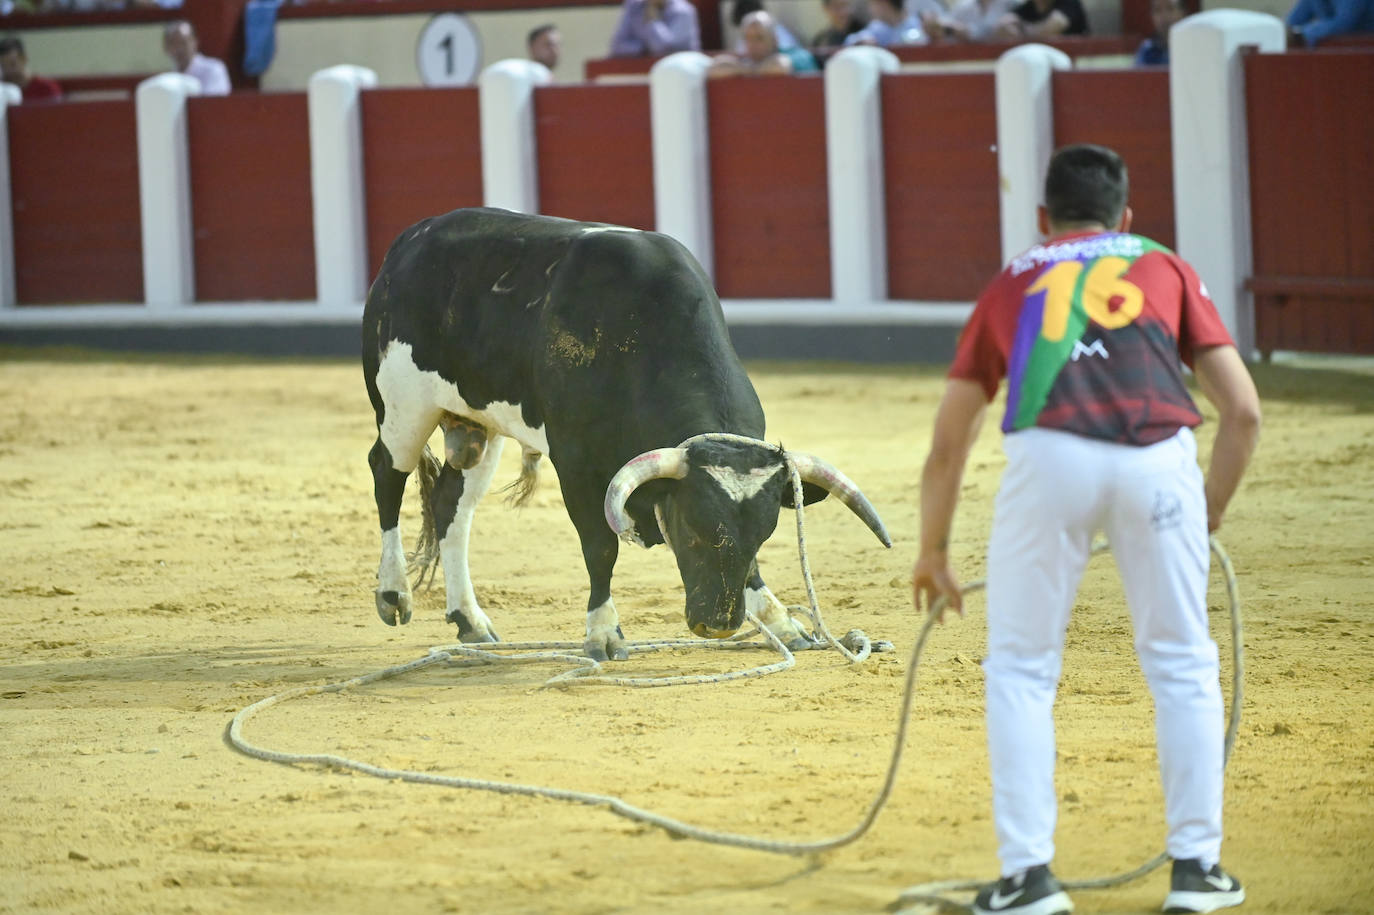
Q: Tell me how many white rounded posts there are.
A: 8